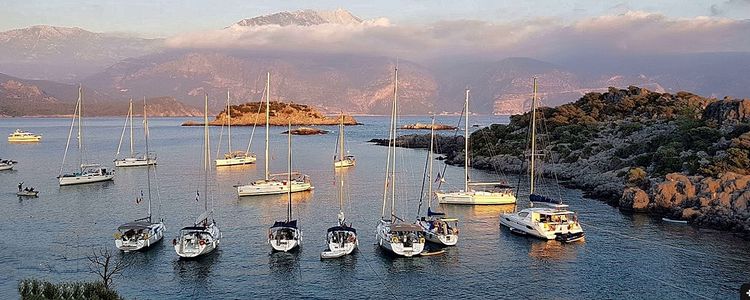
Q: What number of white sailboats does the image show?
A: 13